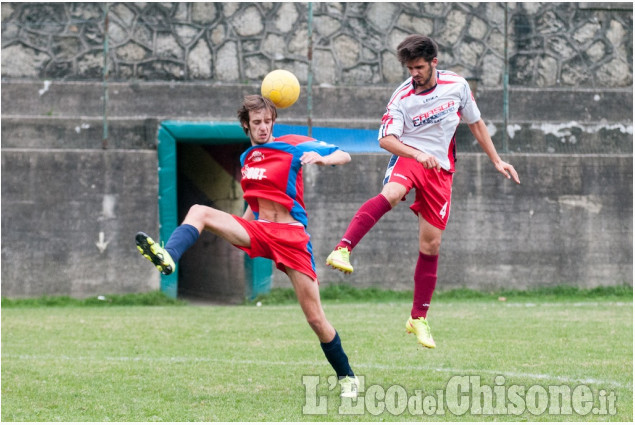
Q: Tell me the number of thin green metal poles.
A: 3